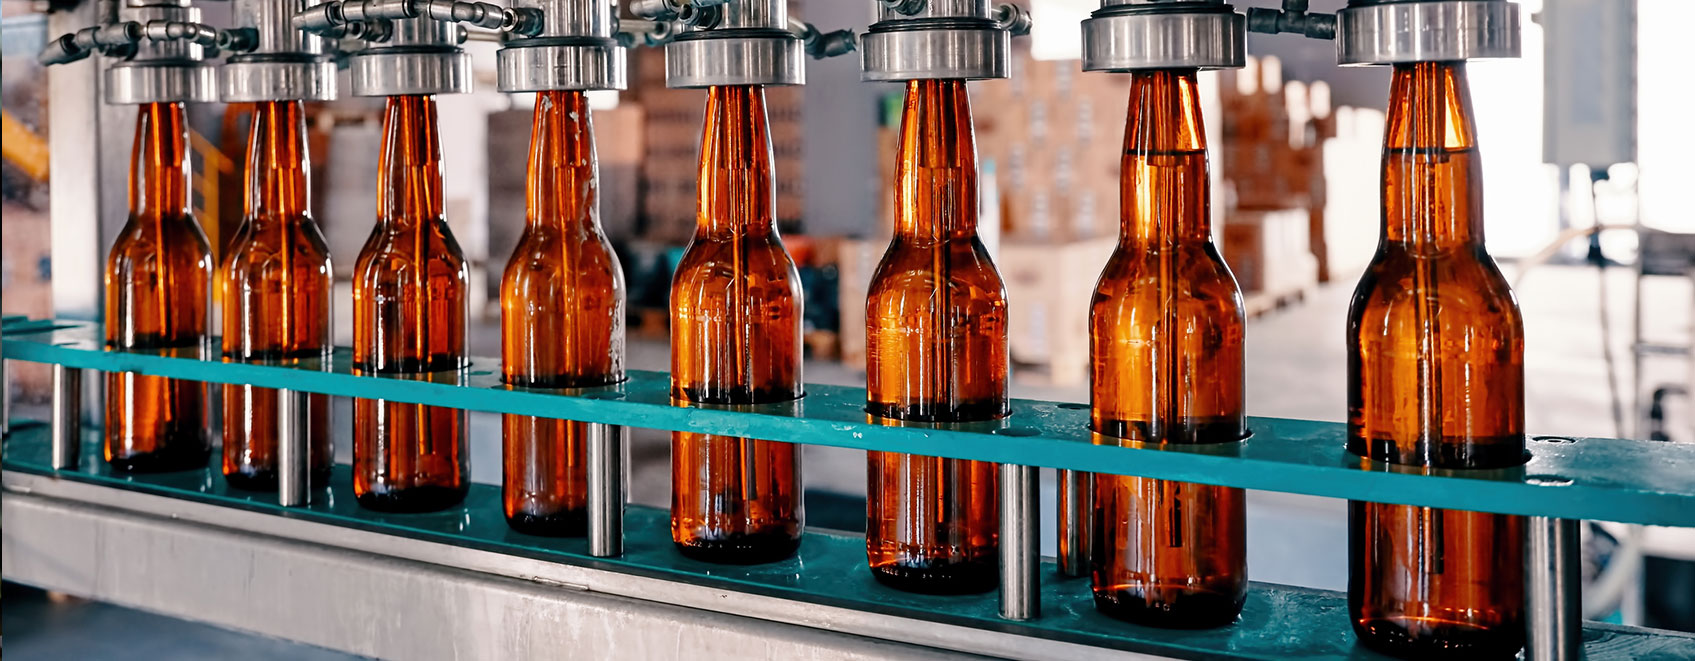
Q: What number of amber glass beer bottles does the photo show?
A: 8